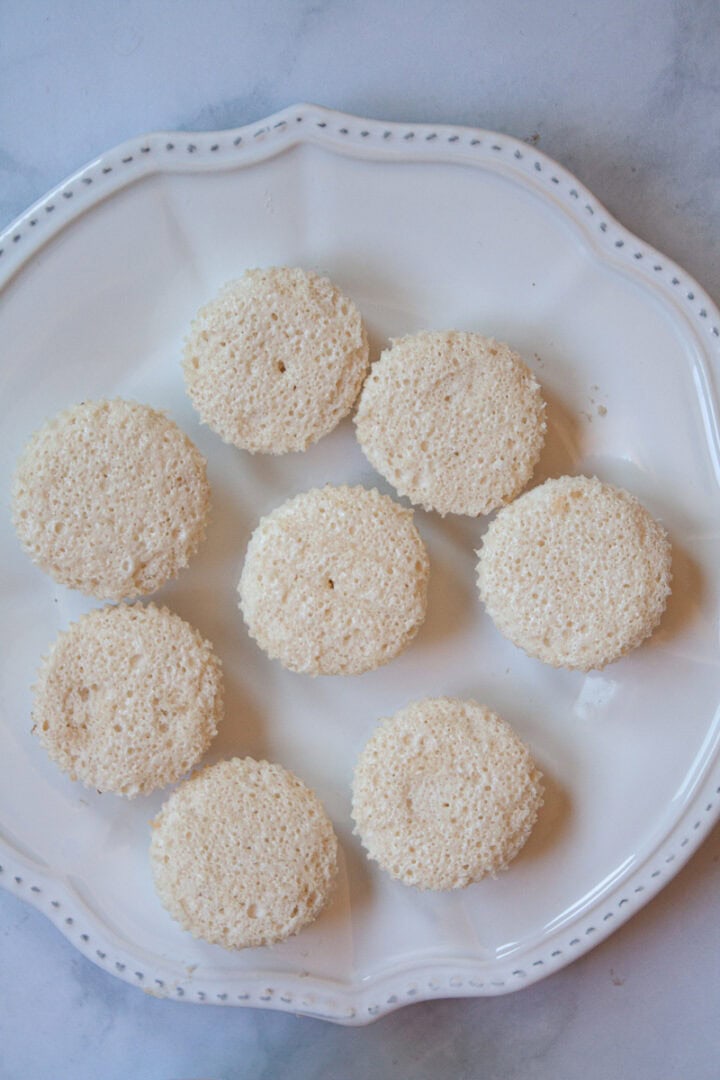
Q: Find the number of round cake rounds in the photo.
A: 8